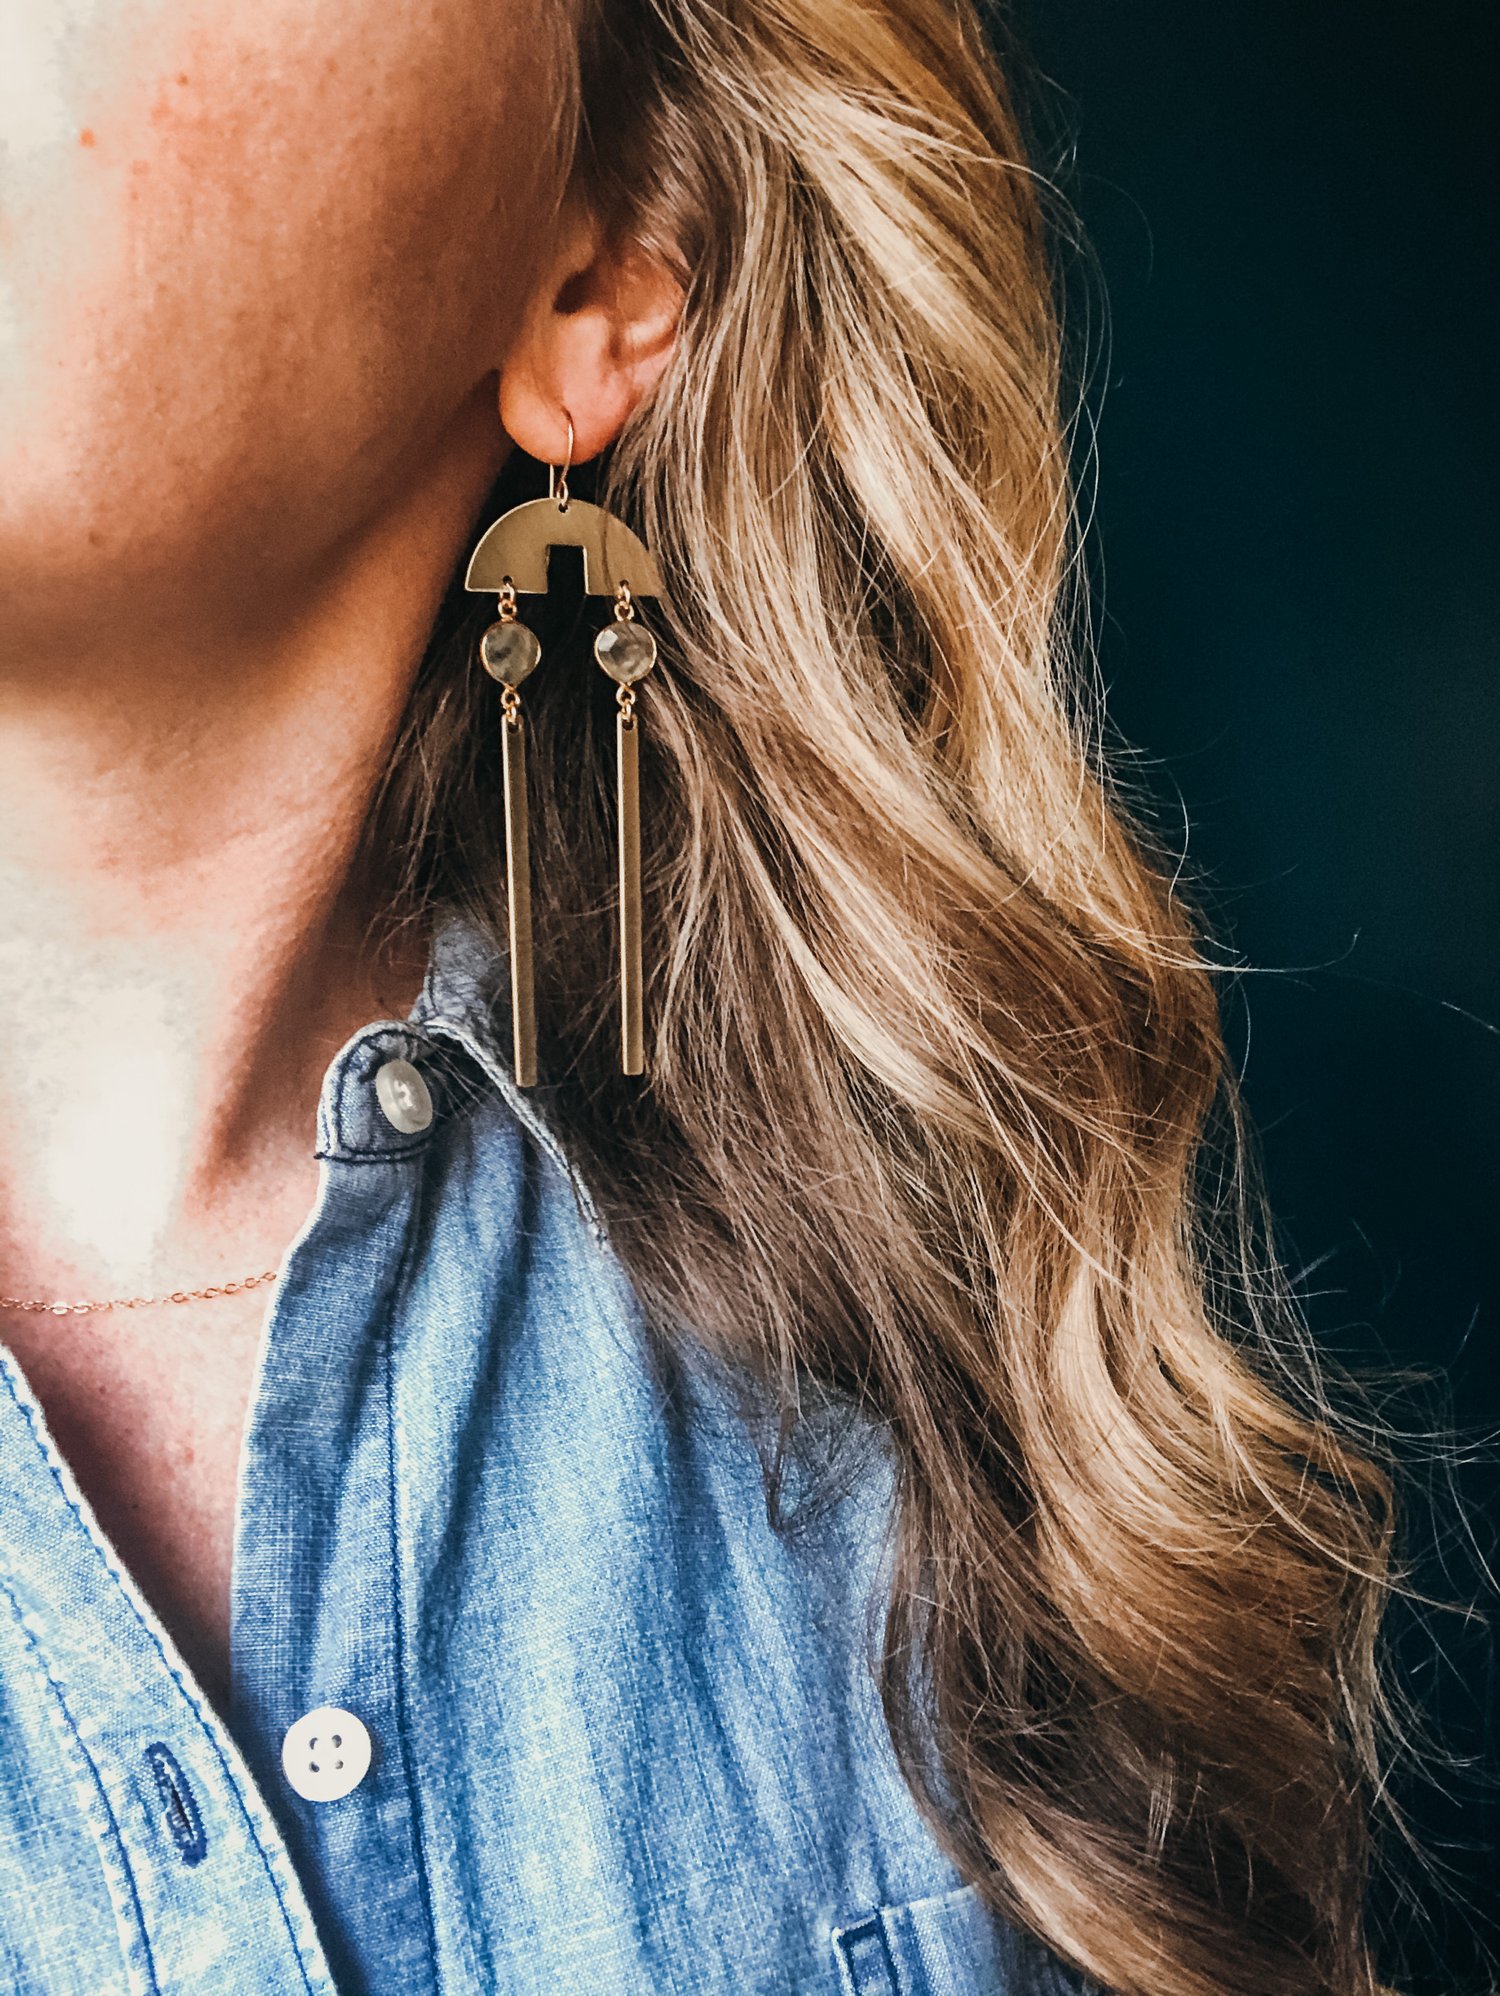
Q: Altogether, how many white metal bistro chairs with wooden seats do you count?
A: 0